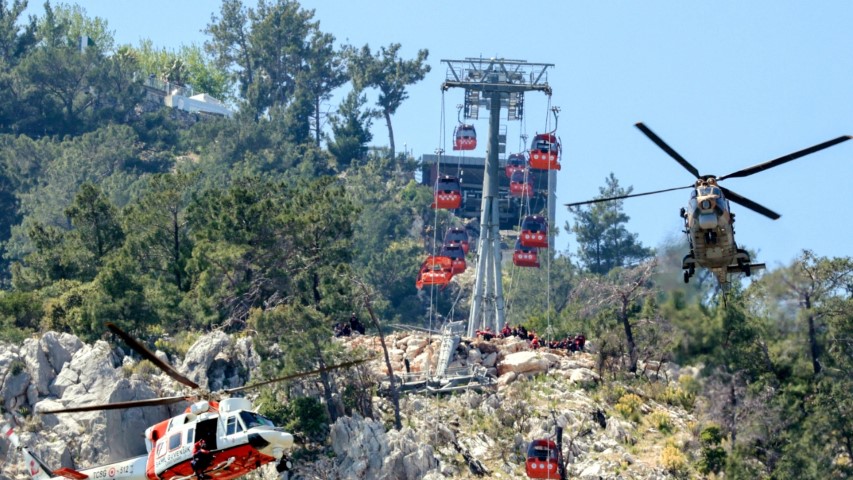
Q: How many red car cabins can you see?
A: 11